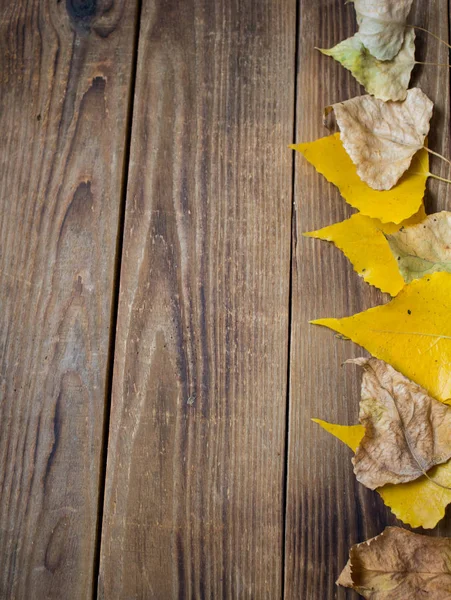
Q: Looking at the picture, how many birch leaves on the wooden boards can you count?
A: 10